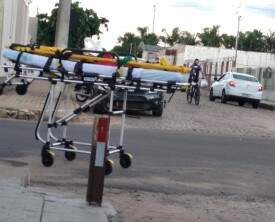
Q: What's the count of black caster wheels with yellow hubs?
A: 4